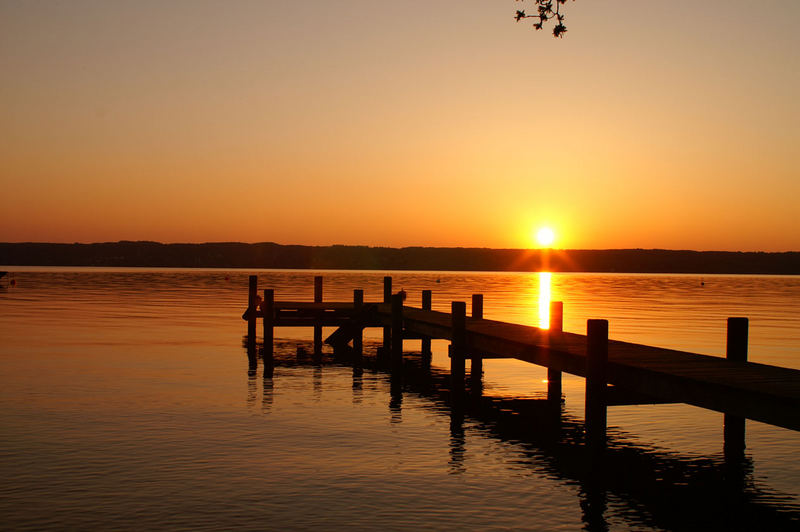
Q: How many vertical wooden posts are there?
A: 12